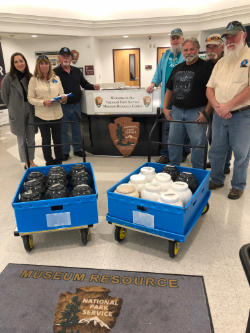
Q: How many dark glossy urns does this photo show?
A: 9